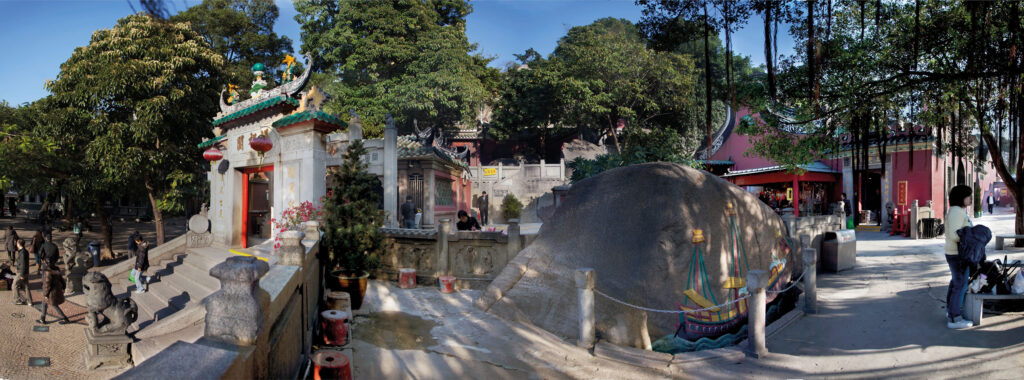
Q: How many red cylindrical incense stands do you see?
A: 4